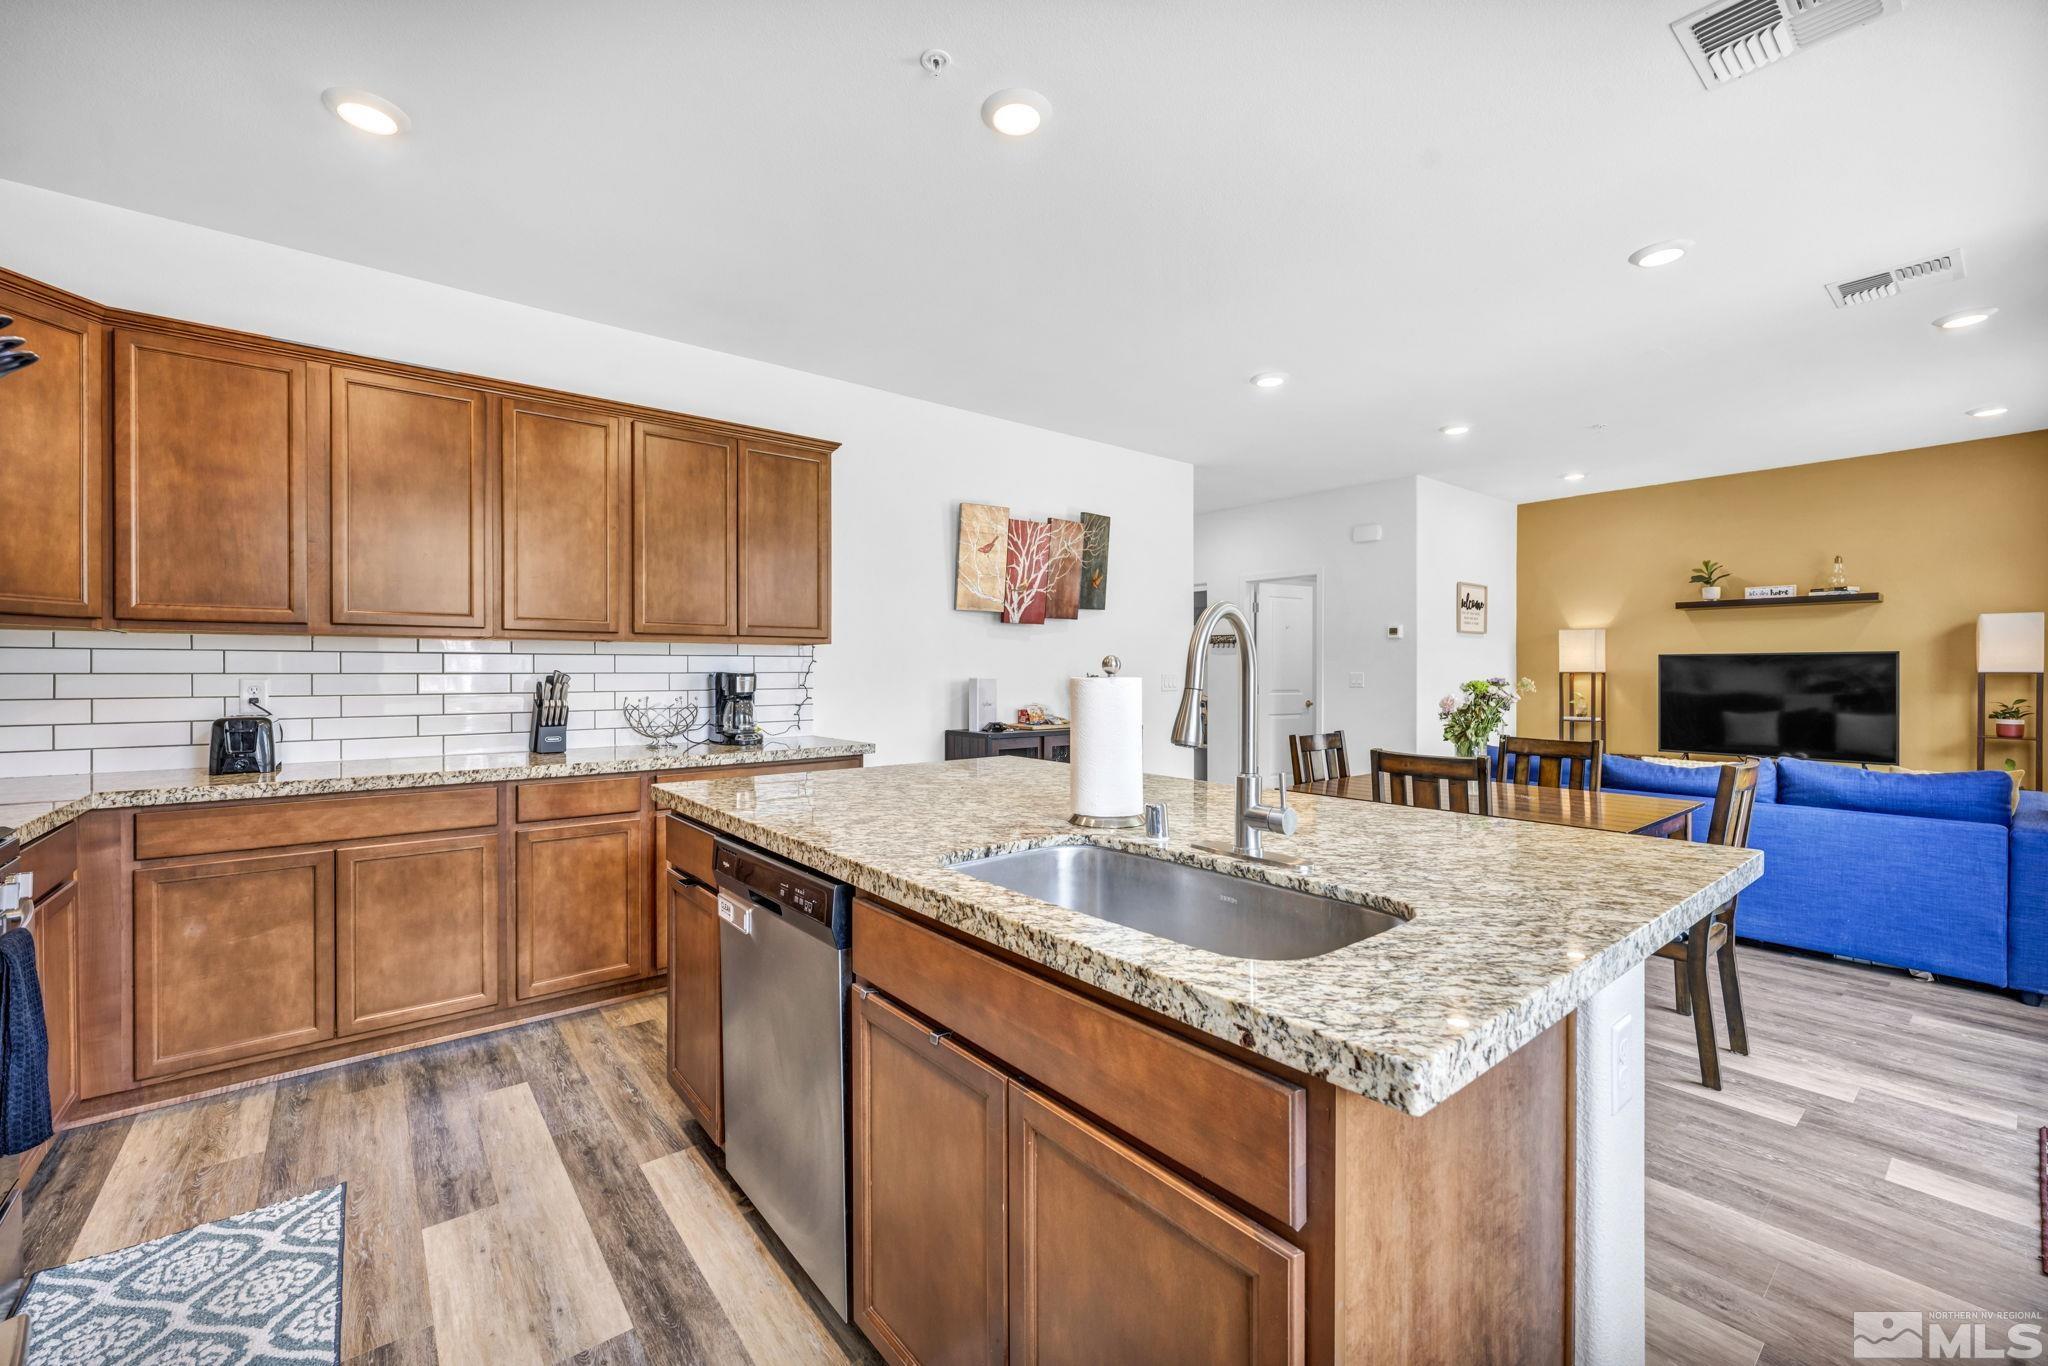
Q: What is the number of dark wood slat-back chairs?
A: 4